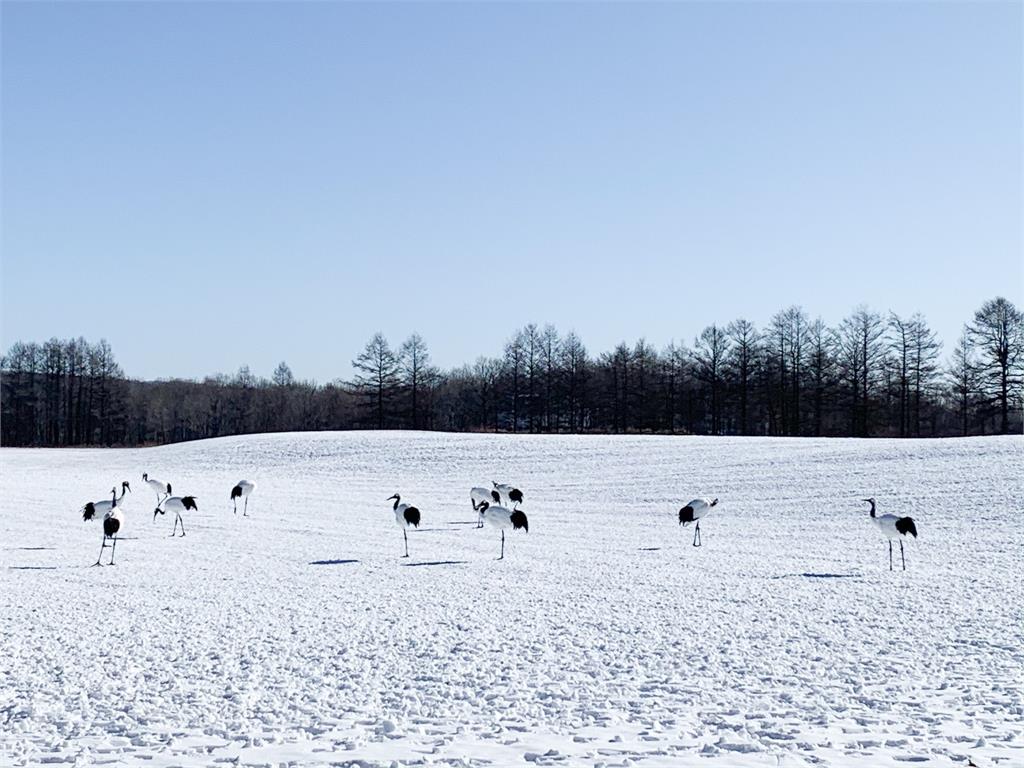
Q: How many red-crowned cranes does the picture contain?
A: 11